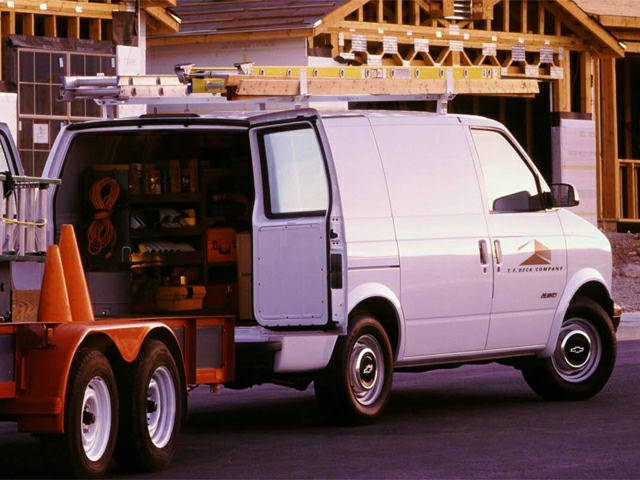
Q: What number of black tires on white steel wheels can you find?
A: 2